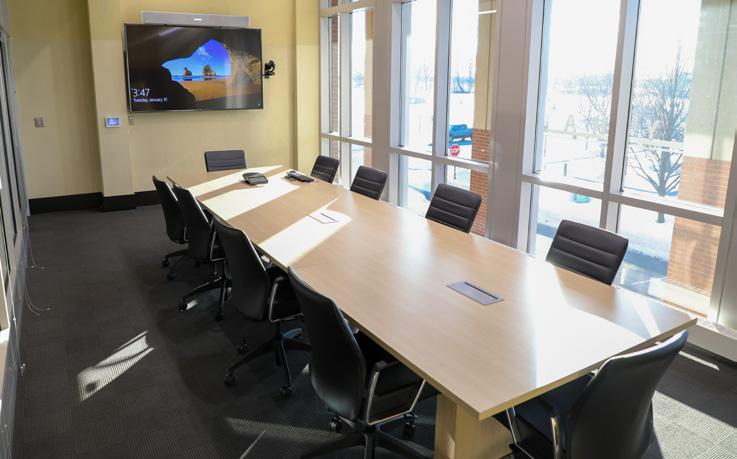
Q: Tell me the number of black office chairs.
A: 10